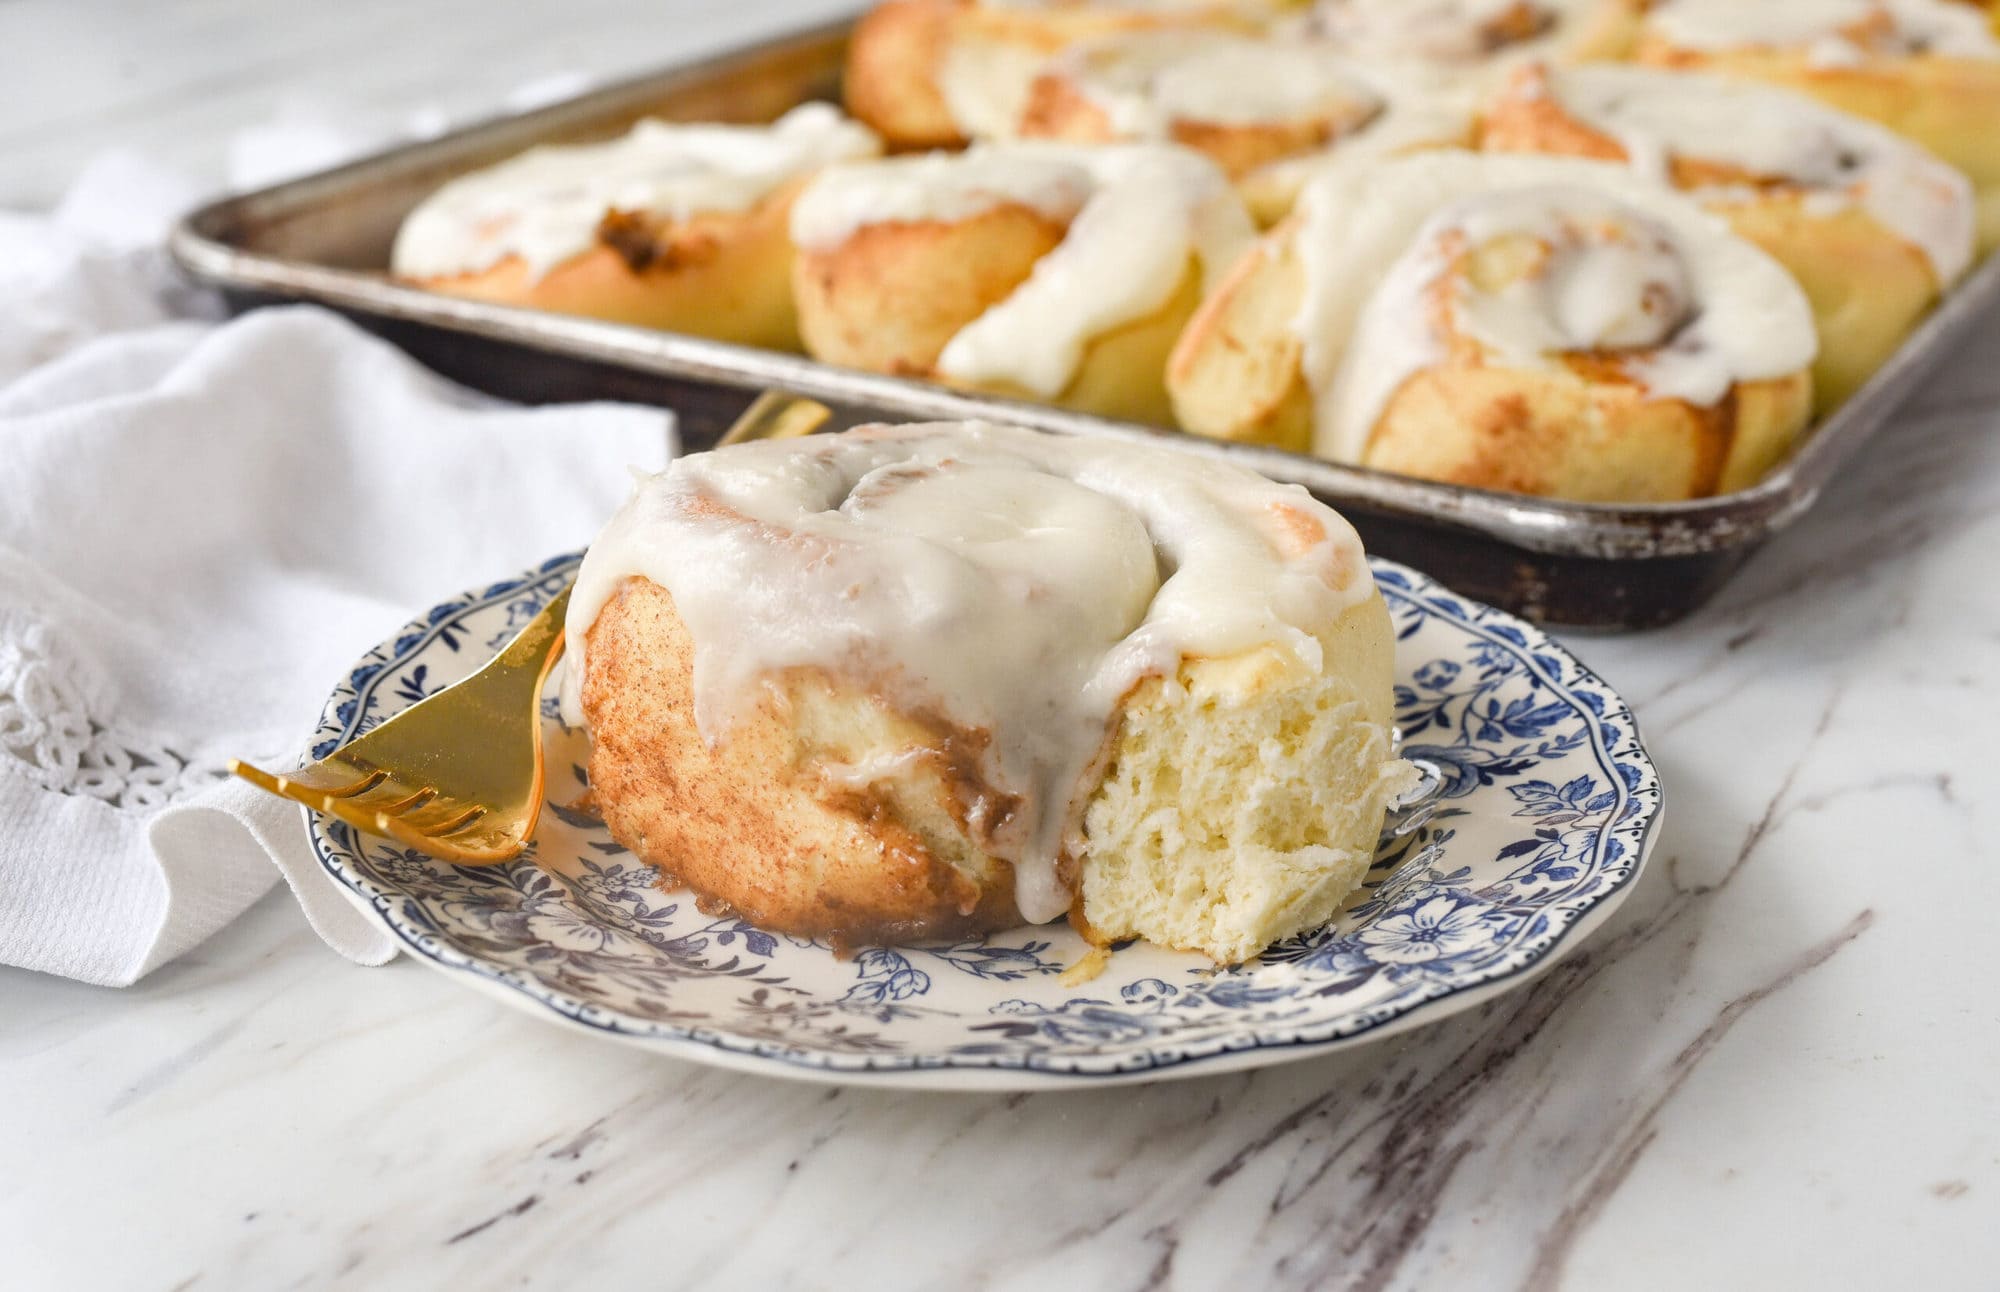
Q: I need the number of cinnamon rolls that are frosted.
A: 9